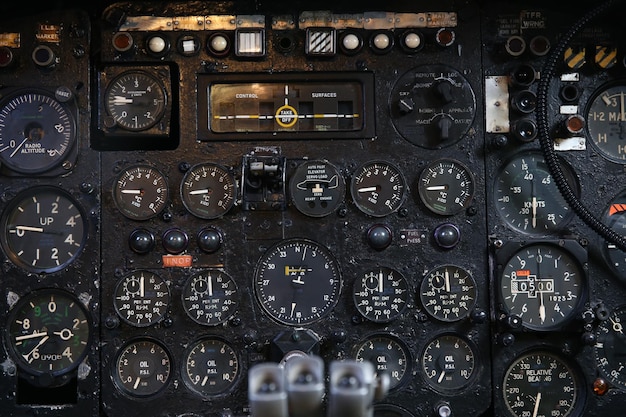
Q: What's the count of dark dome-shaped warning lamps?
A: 5